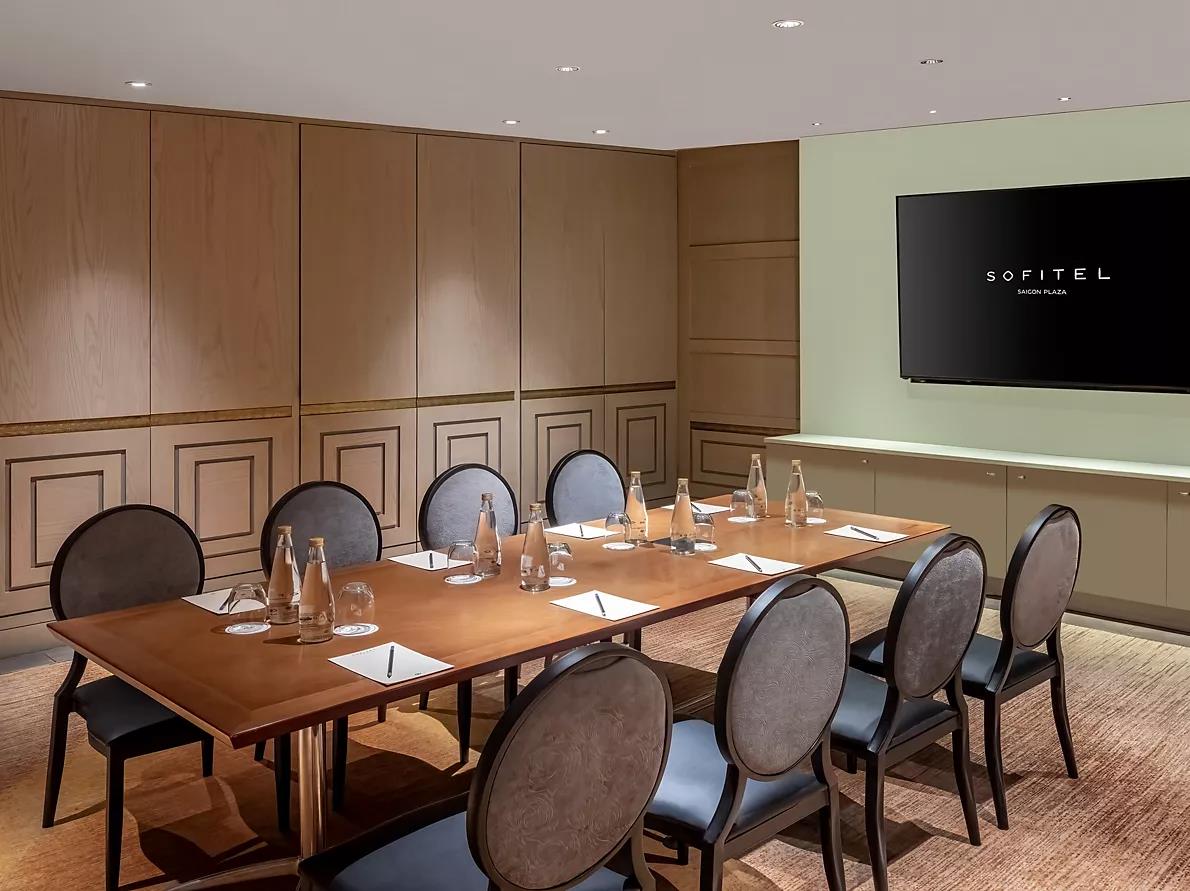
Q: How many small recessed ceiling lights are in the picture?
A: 9